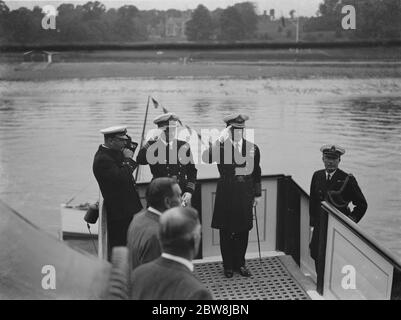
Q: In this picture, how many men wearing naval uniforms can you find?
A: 4